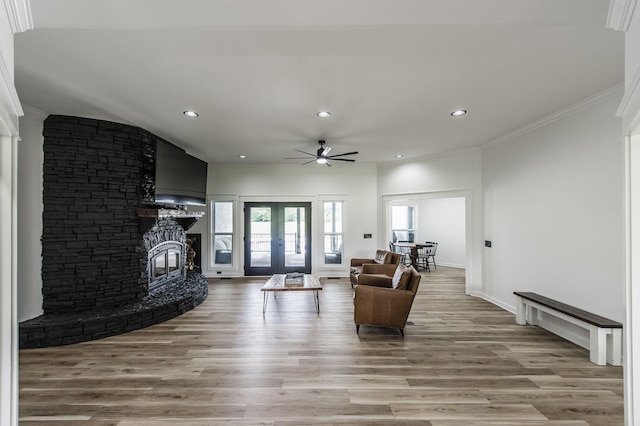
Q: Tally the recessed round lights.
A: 5